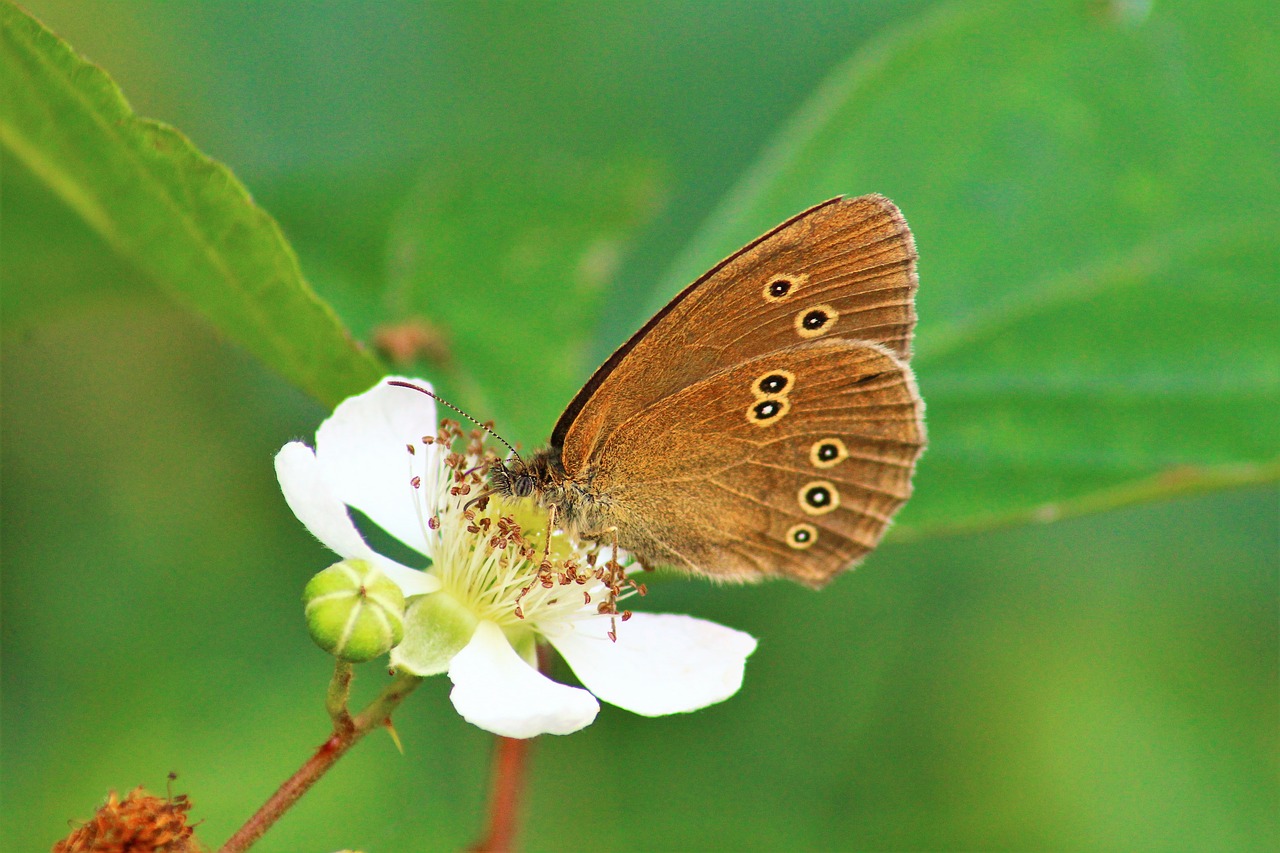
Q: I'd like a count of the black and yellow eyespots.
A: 7